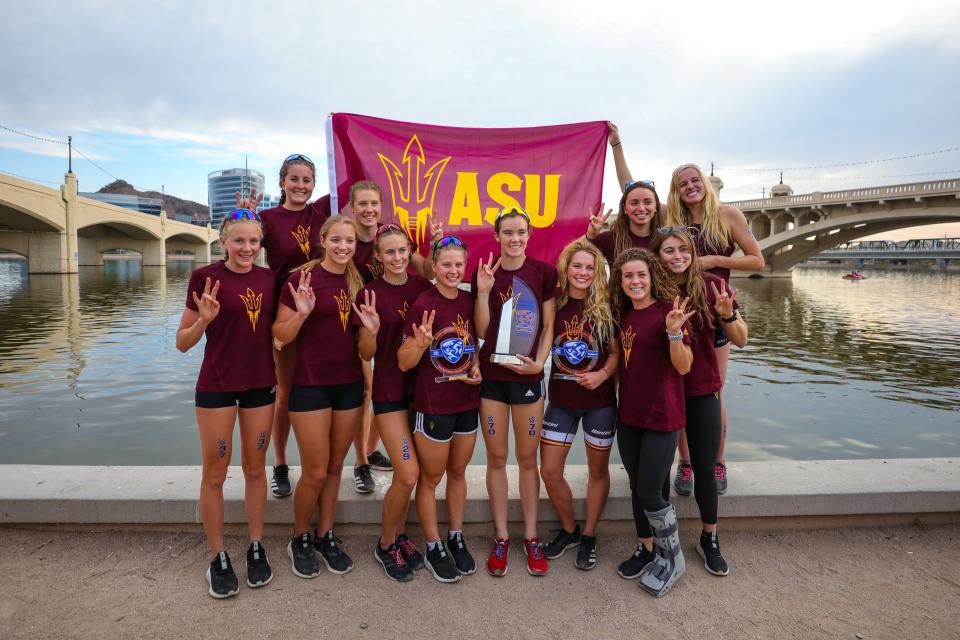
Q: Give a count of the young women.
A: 12